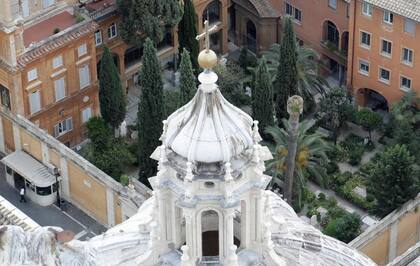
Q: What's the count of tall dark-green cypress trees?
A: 6